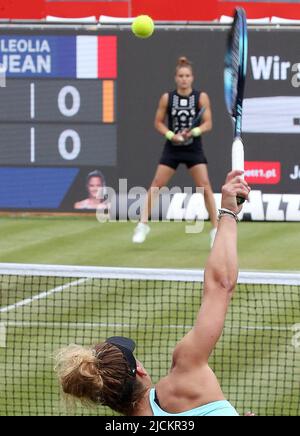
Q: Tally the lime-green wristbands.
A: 2